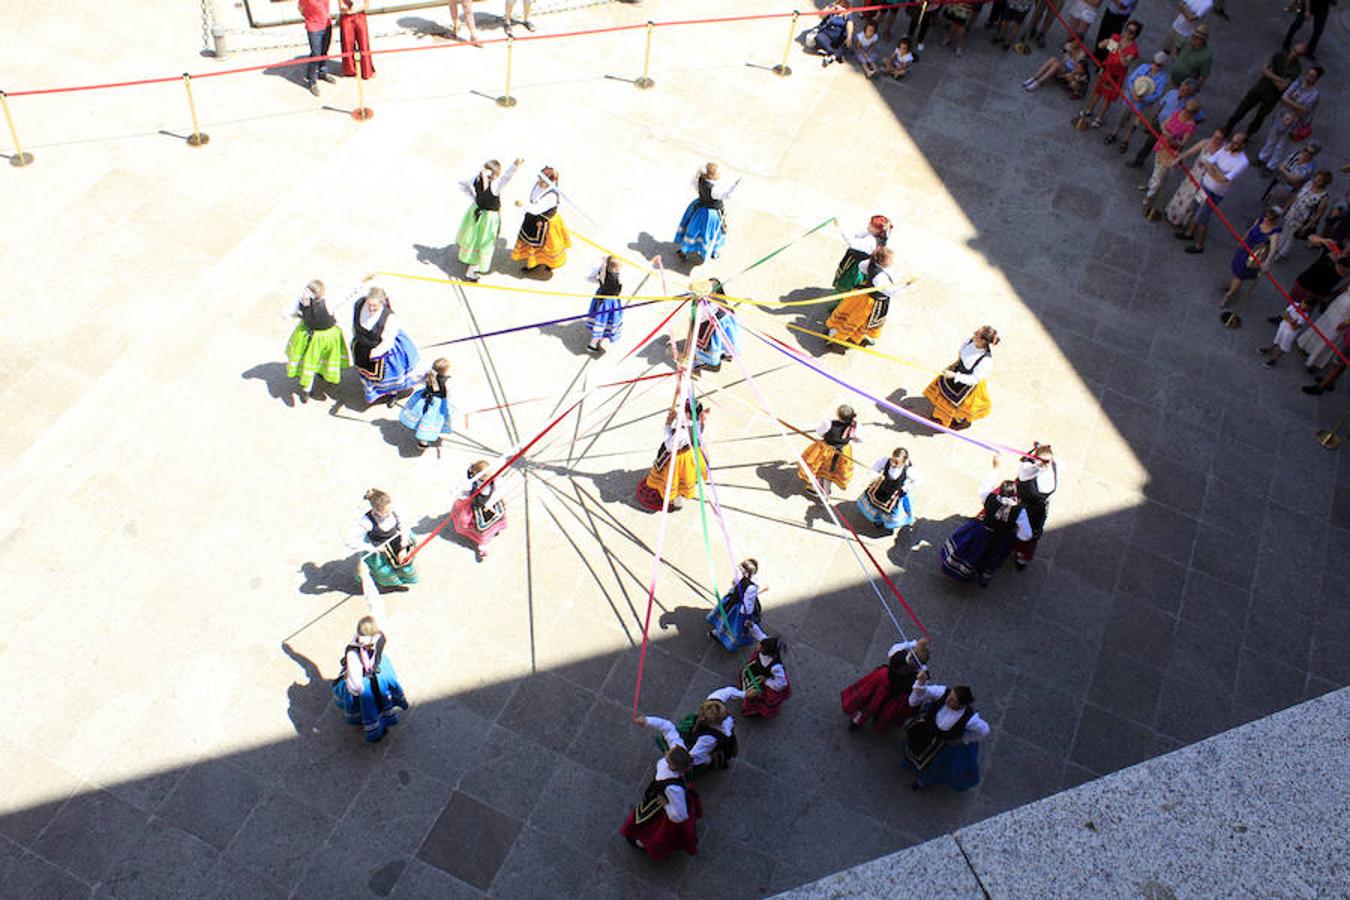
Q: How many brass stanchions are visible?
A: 12